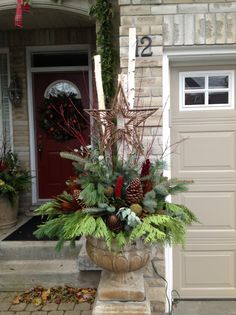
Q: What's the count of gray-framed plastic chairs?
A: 0